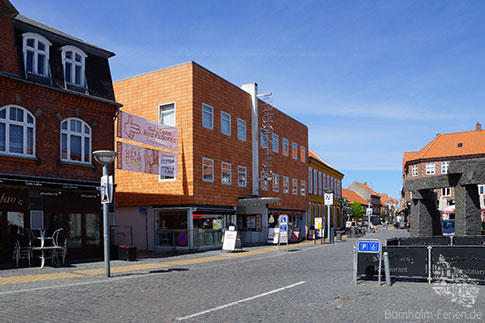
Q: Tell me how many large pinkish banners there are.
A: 2